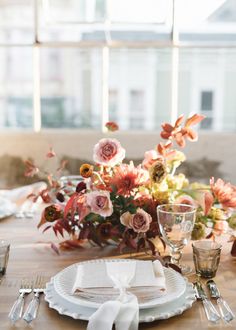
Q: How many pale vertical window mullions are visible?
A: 3